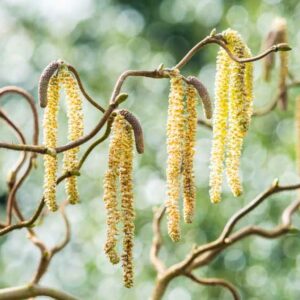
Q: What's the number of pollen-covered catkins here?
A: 9